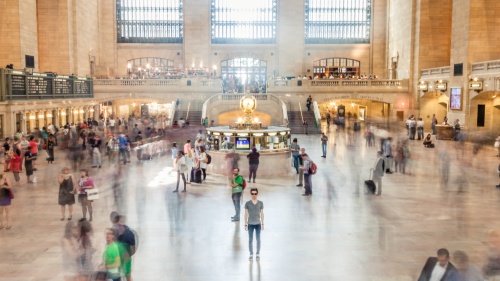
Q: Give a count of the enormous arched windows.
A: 3